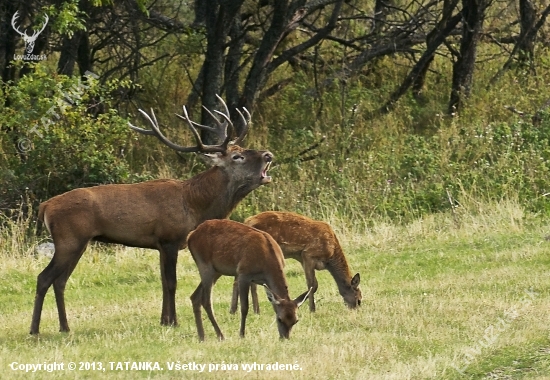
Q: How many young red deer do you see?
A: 2